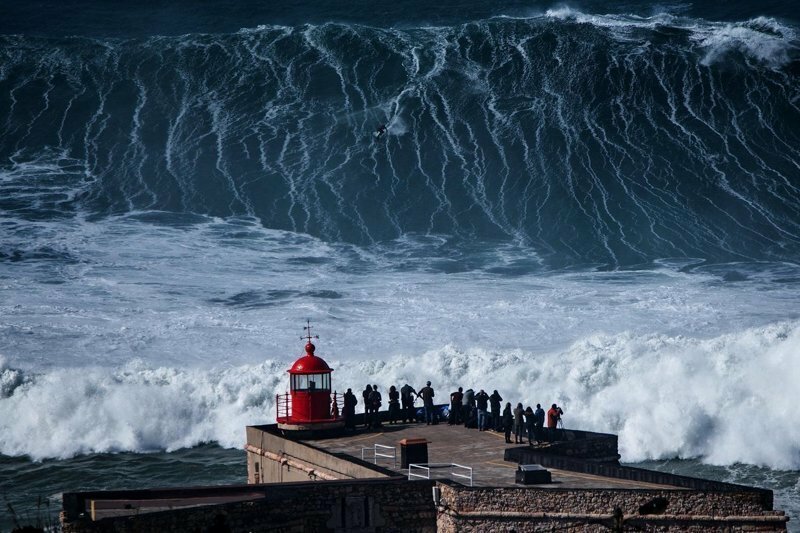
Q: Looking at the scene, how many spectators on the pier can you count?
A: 15